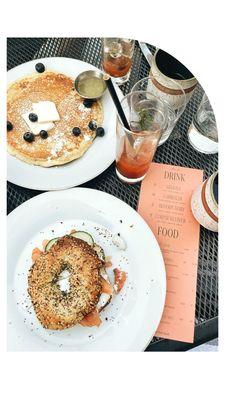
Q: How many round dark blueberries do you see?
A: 9